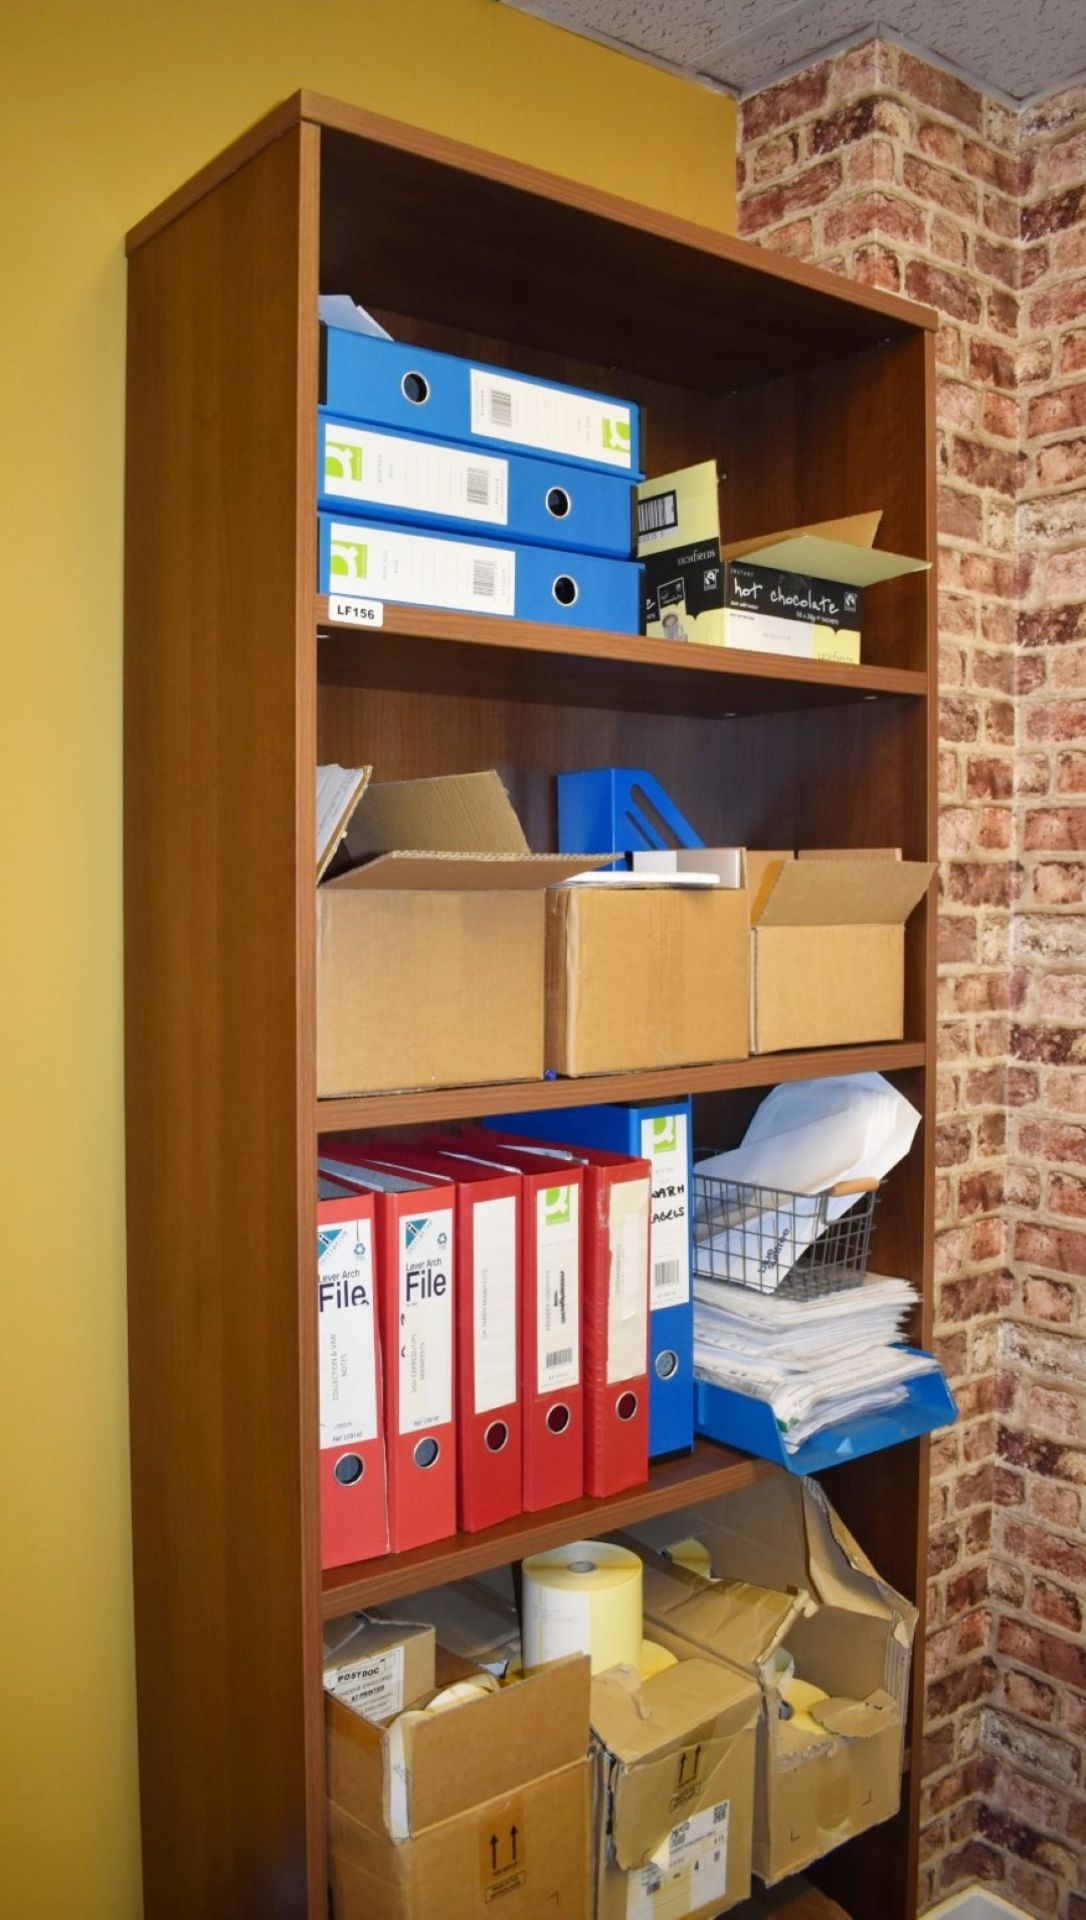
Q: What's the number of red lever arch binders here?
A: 5